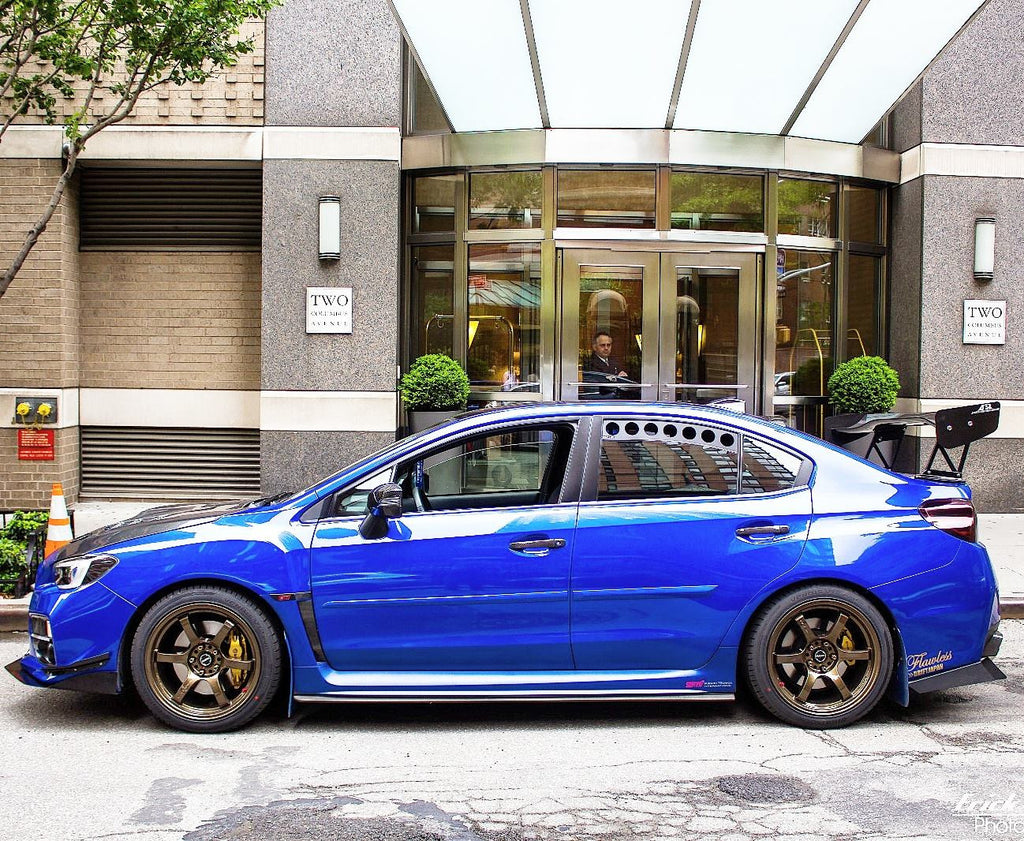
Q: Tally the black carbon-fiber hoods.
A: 1